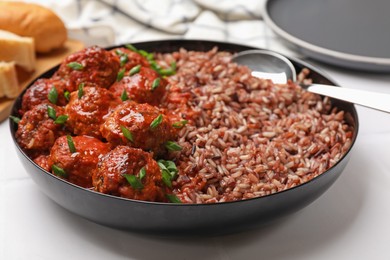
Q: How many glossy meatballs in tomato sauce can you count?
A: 9